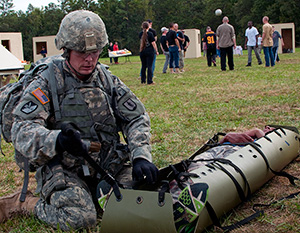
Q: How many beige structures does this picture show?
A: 4